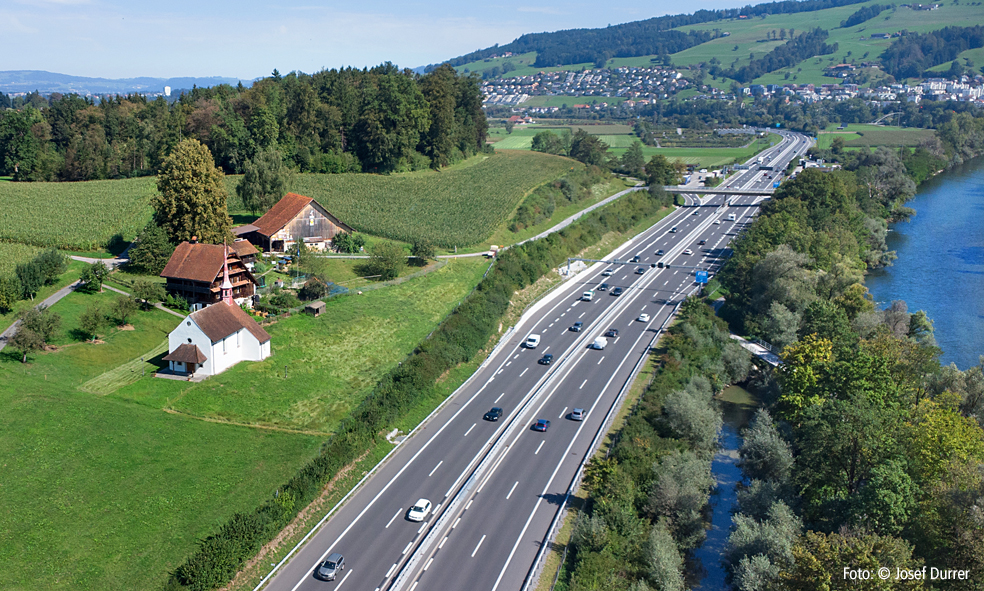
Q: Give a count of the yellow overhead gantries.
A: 0